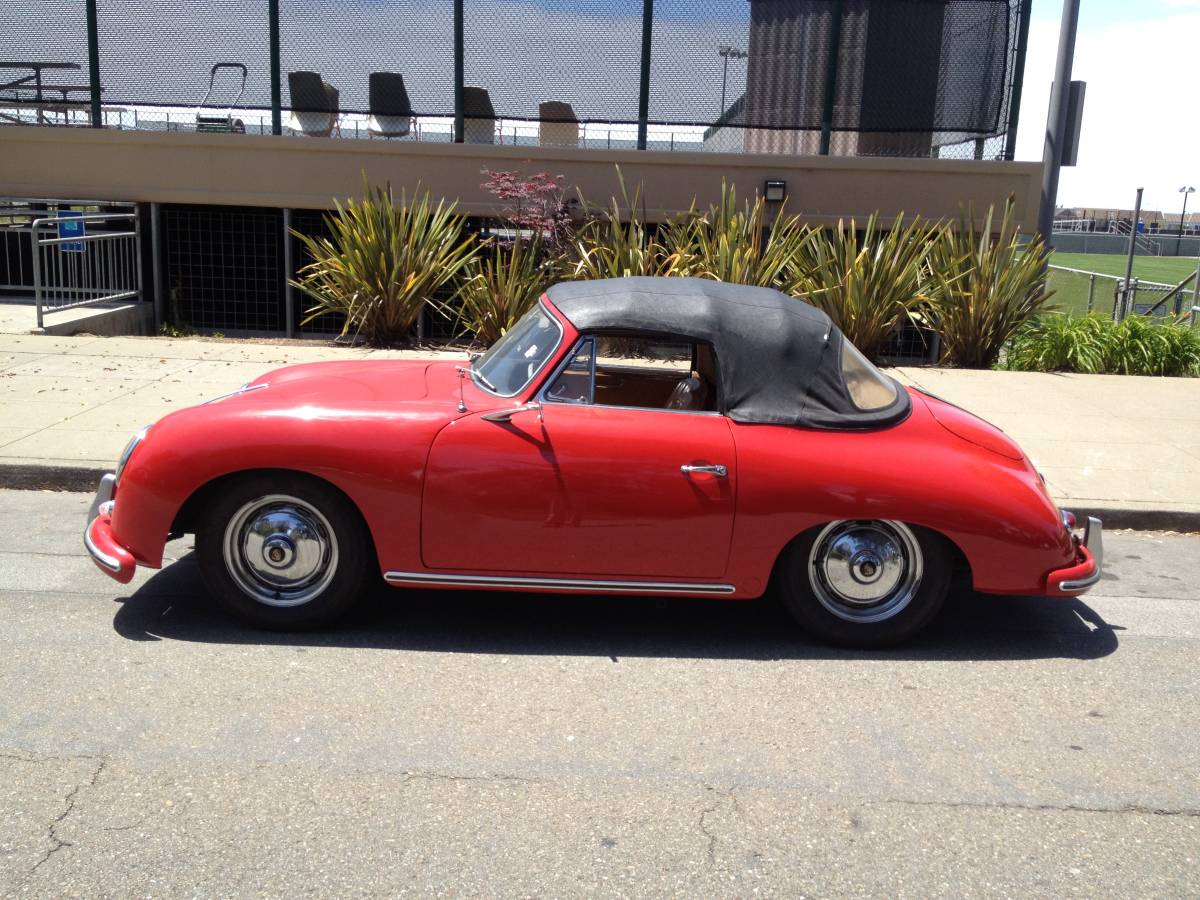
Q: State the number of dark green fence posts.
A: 6